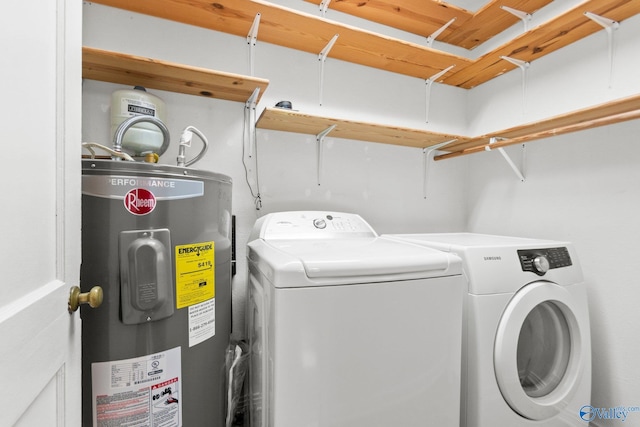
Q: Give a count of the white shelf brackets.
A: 12